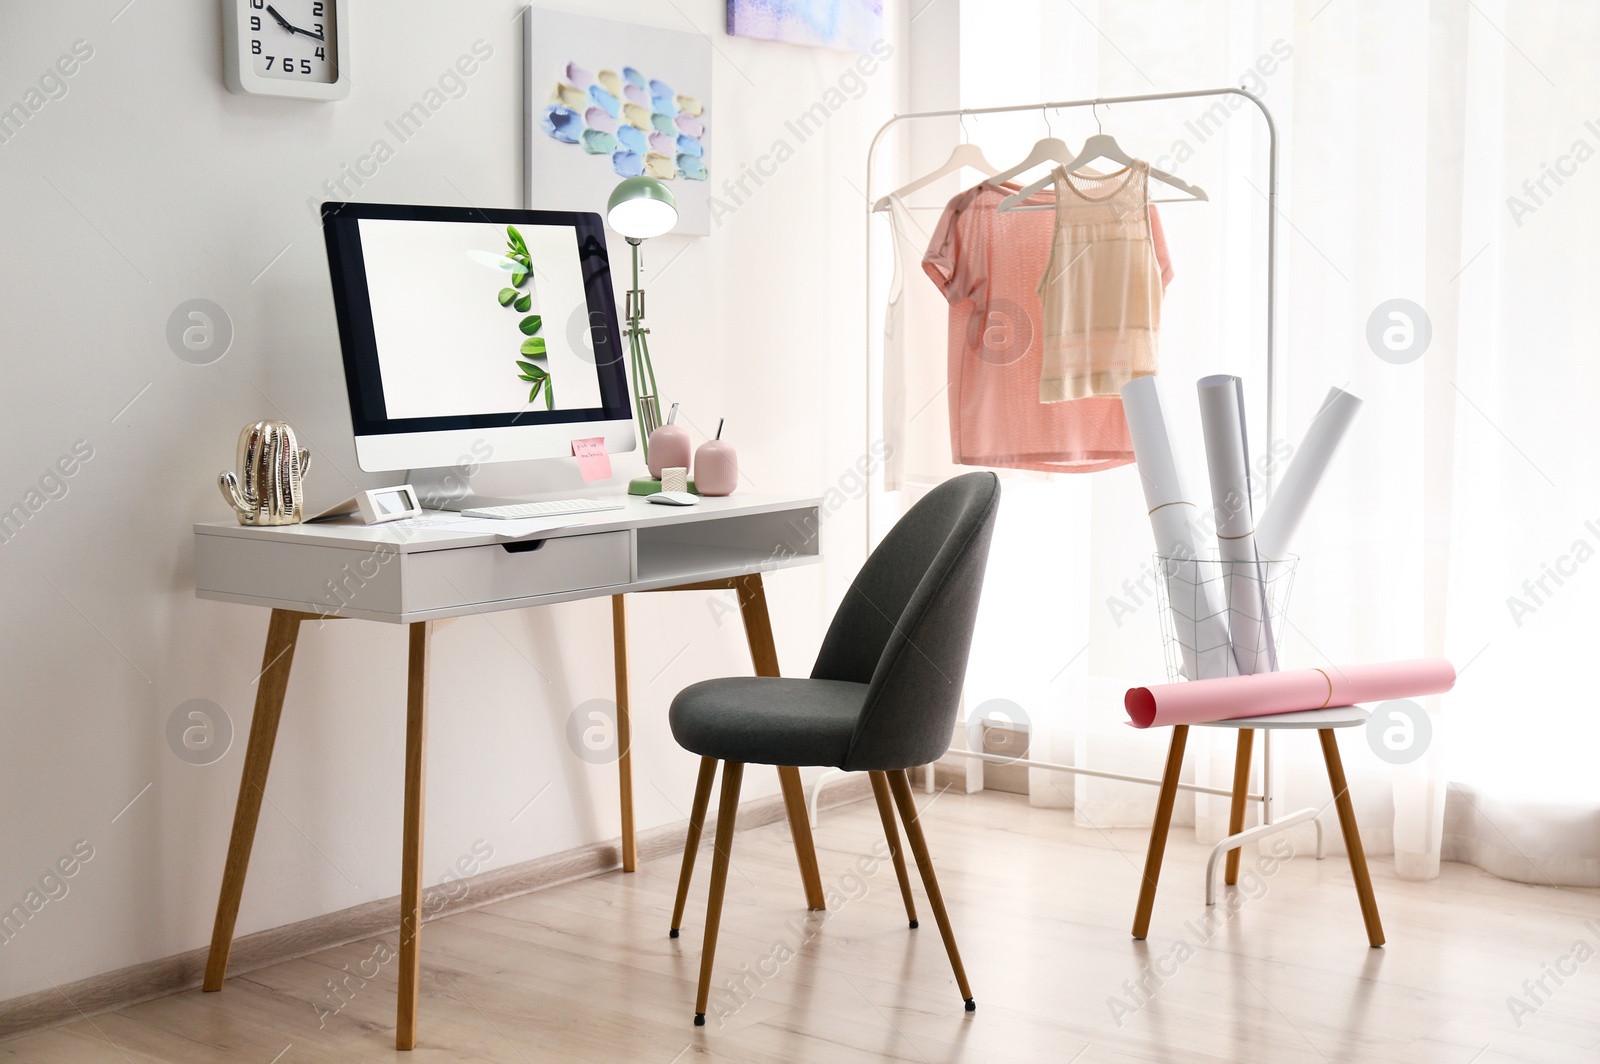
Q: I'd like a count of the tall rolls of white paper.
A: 3